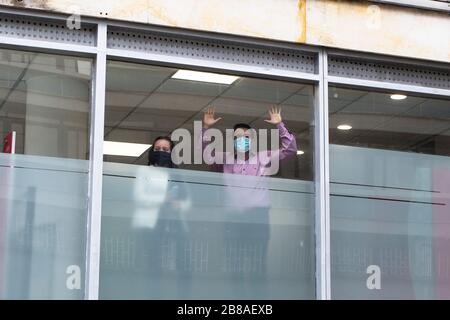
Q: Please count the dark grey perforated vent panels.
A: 3